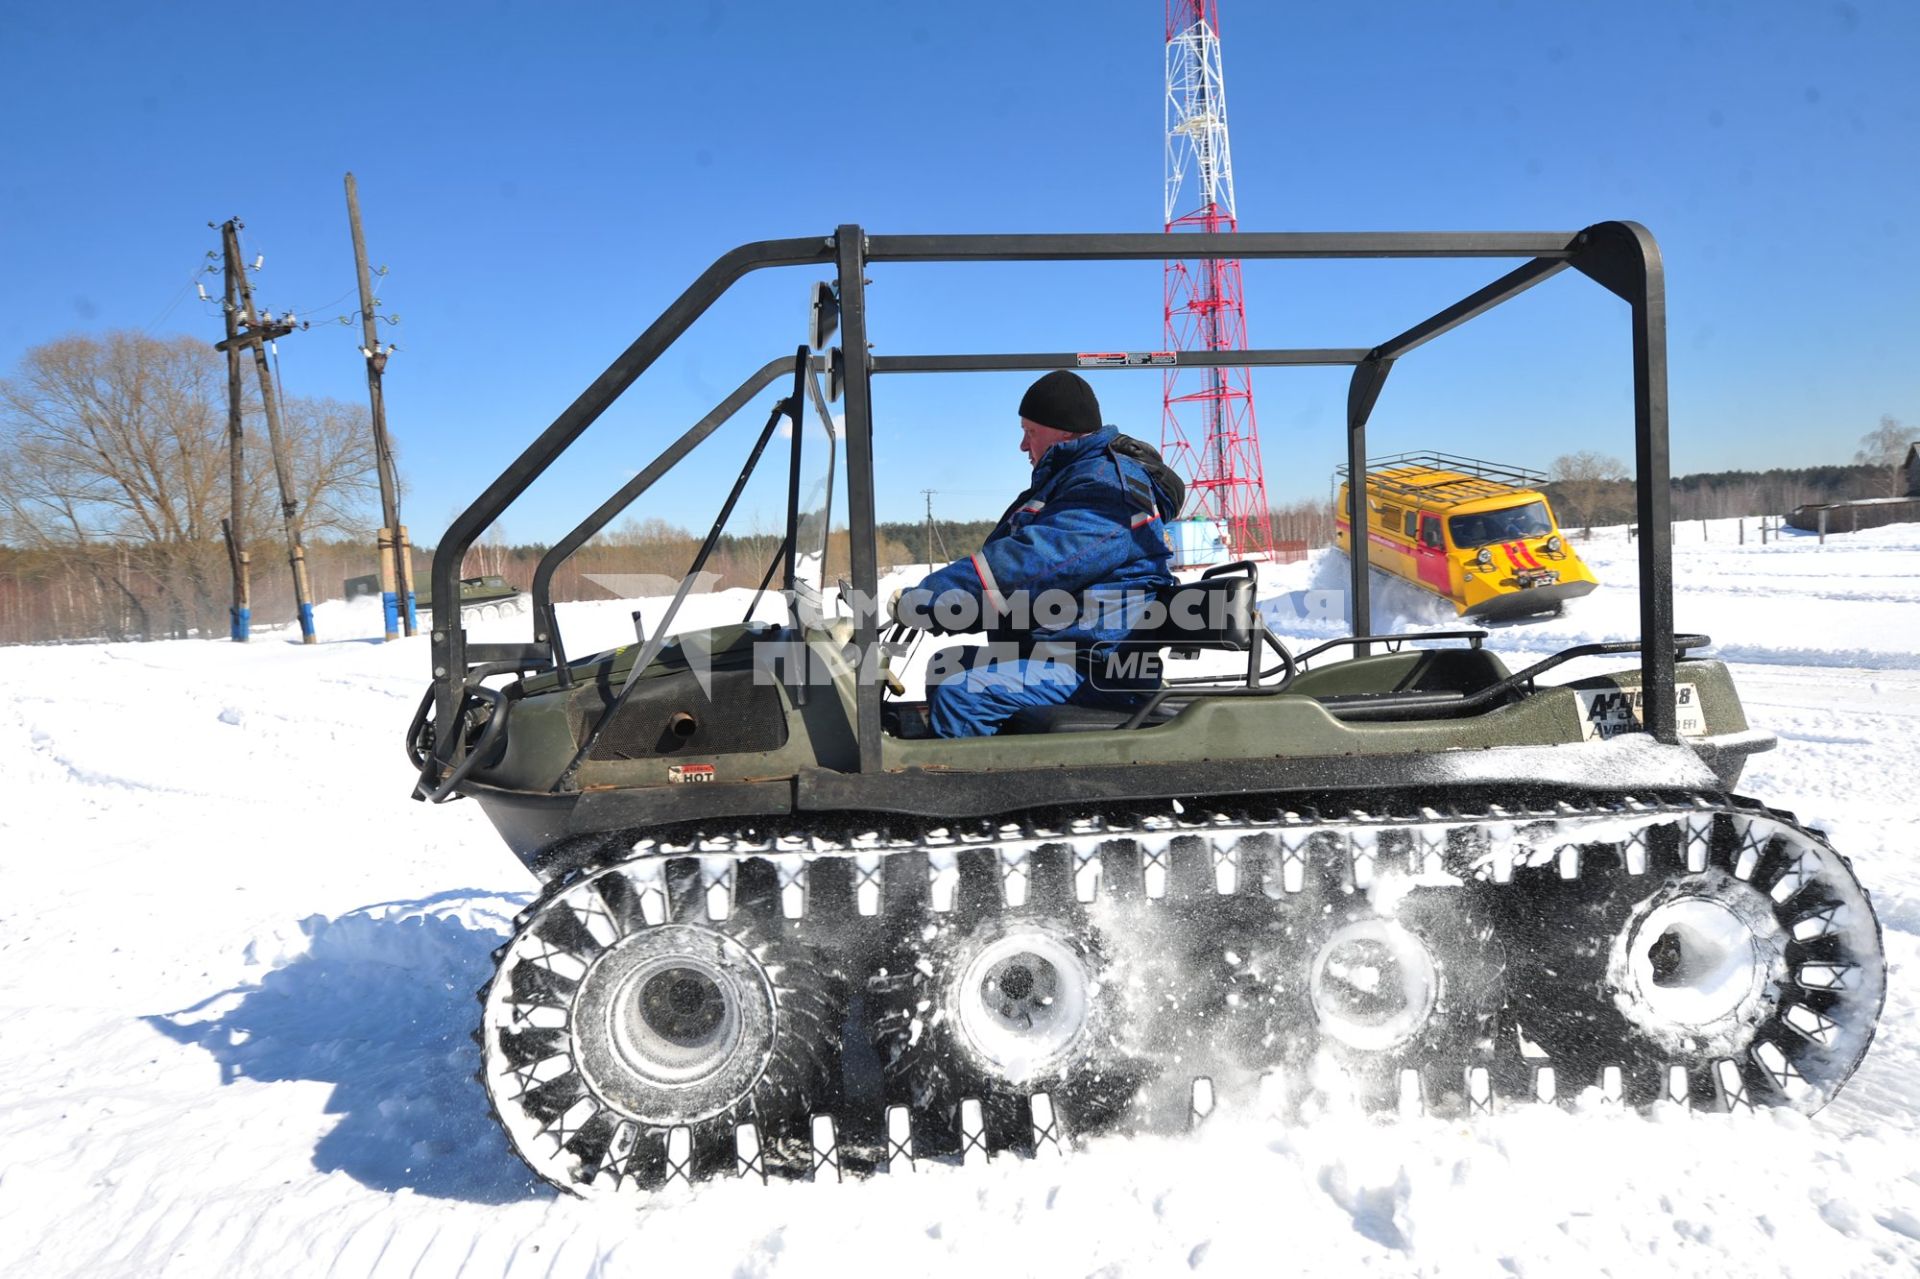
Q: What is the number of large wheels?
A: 4